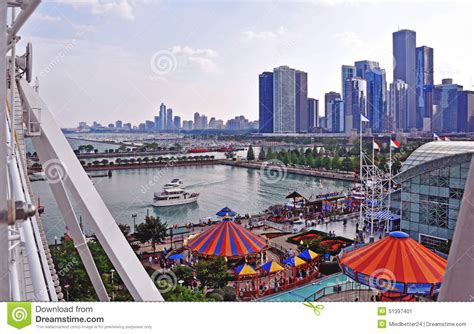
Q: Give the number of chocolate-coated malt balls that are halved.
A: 0